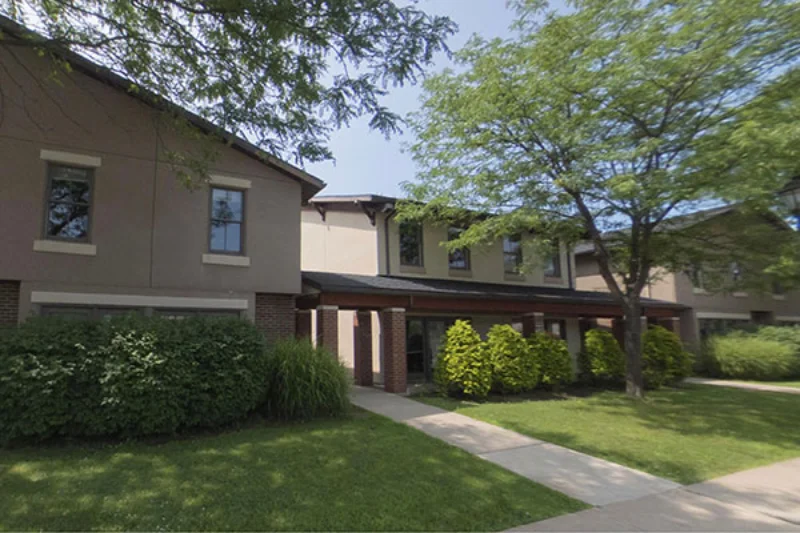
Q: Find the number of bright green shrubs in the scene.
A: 5